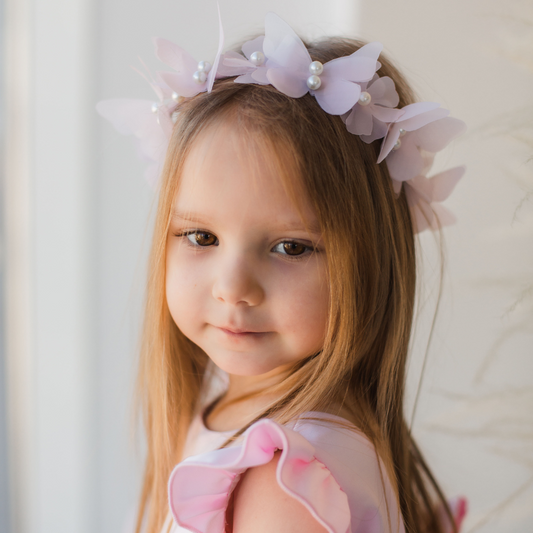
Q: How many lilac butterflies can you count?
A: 5